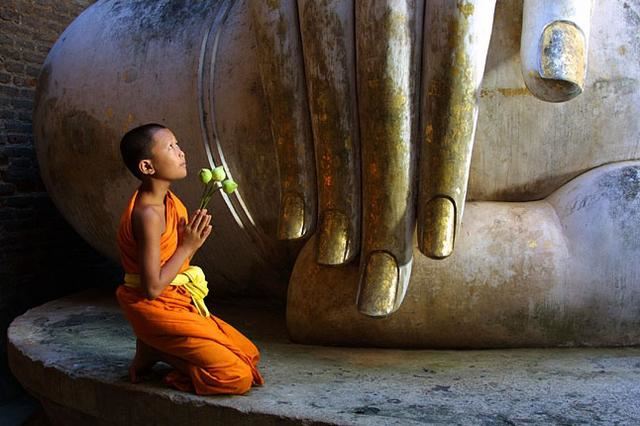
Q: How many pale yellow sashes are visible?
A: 1